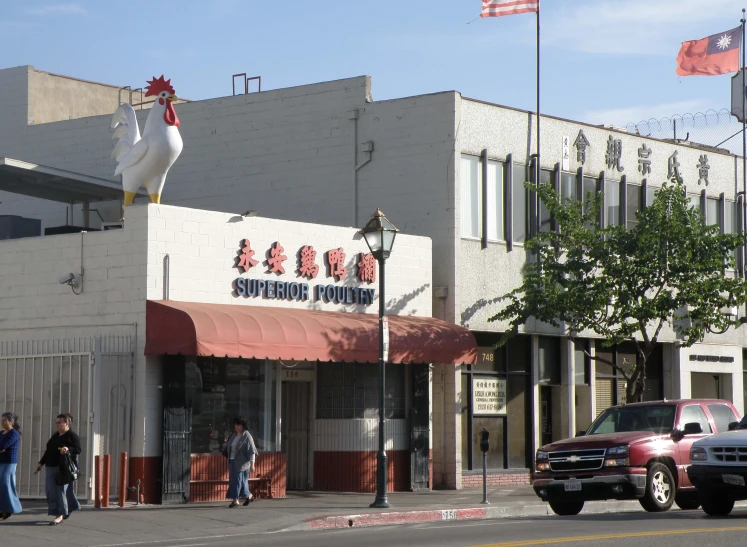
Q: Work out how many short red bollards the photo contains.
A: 3